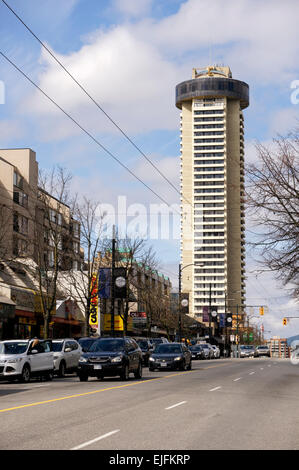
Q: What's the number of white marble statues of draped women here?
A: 0